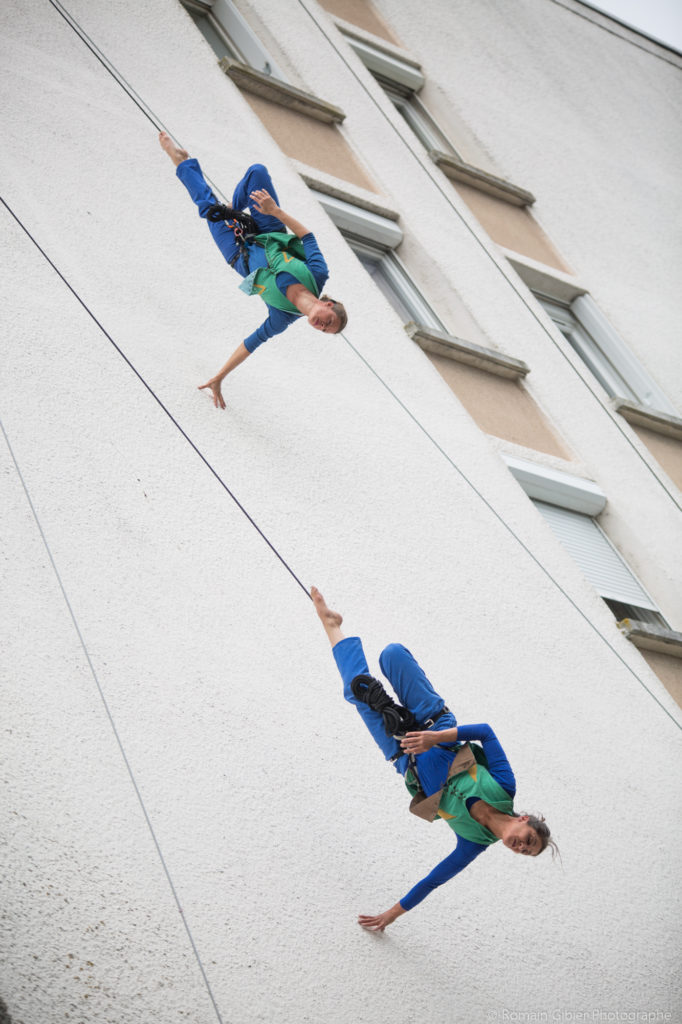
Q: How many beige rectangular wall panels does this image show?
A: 6